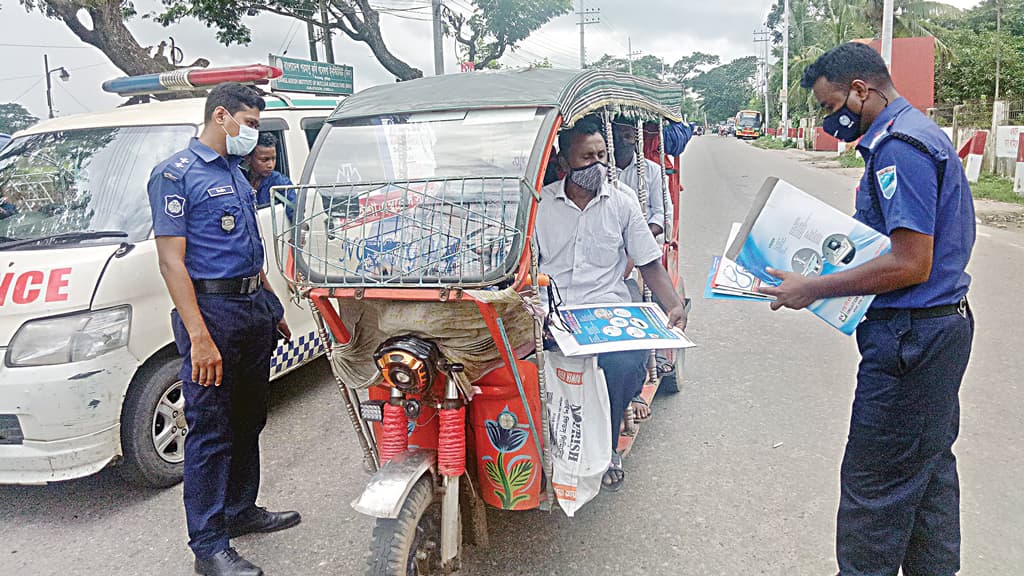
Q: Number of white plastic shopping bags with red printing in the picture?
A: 1